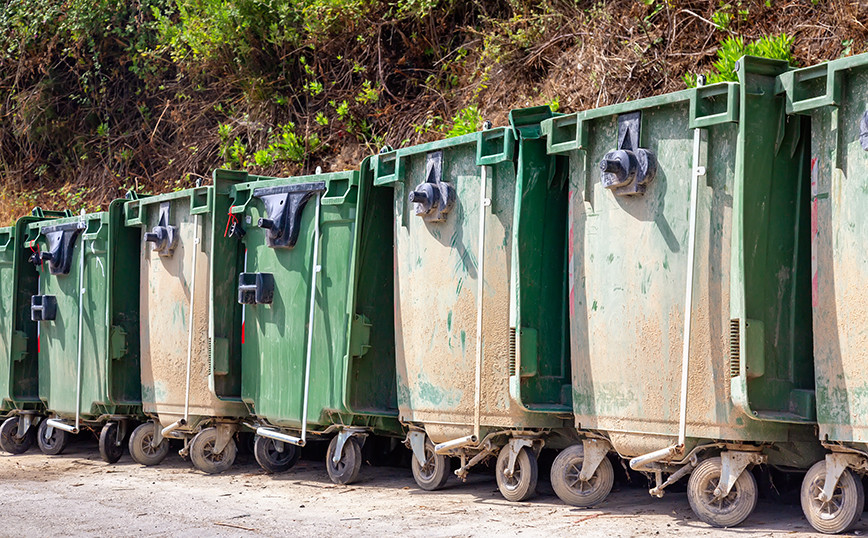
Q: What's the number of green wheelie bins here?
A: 7